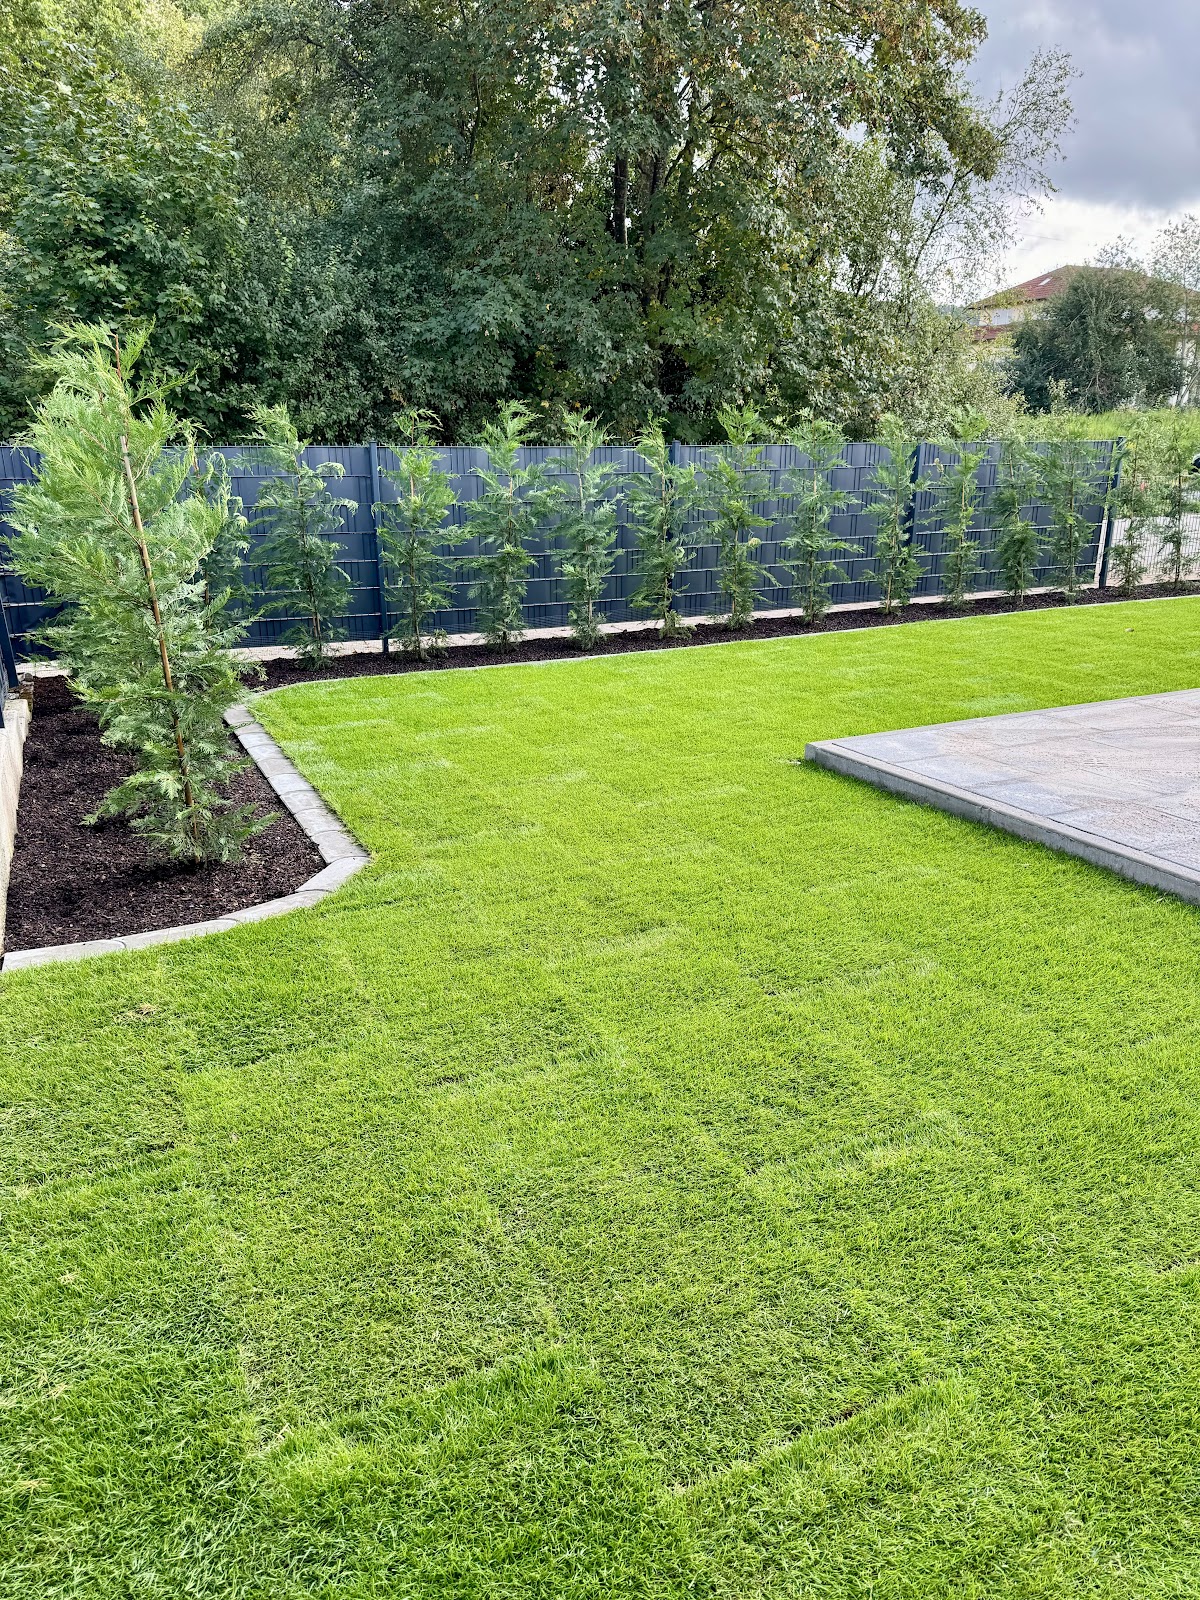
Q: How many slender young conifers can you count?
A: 15